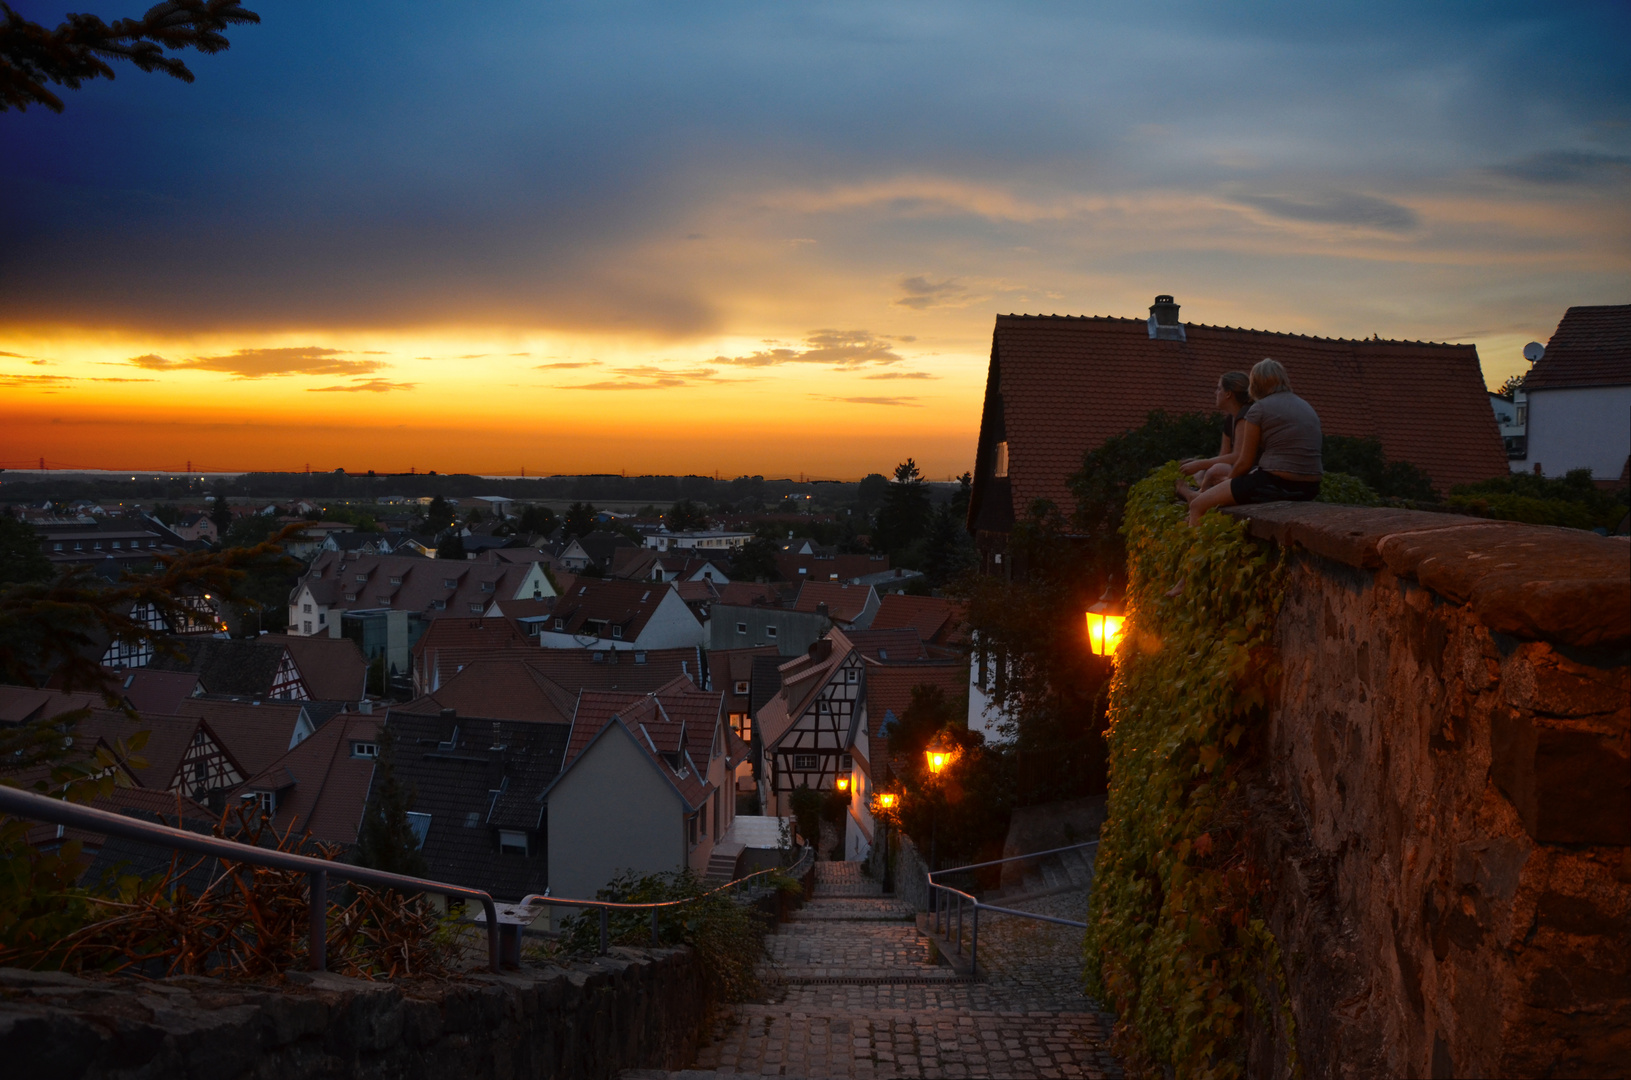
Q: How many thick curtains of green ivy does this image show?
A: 1